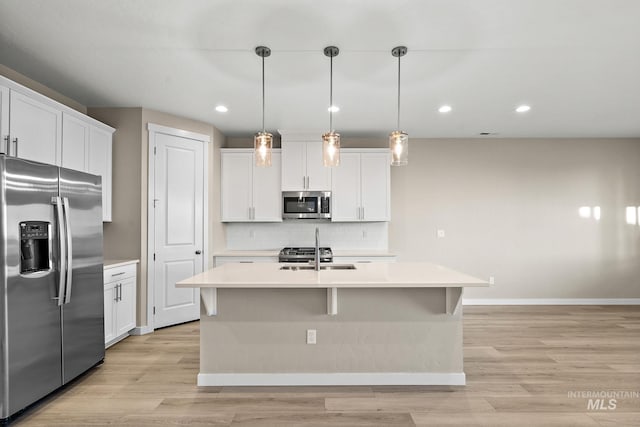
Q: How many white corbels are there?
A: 3